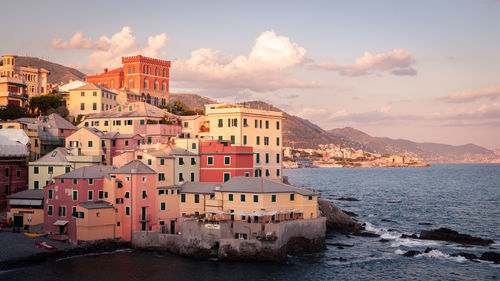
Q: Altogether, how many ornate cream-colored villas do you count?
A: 1